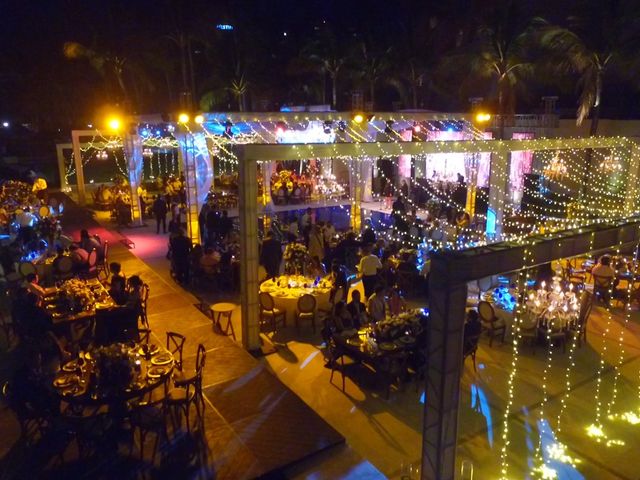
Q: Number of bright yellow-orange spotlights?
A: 5